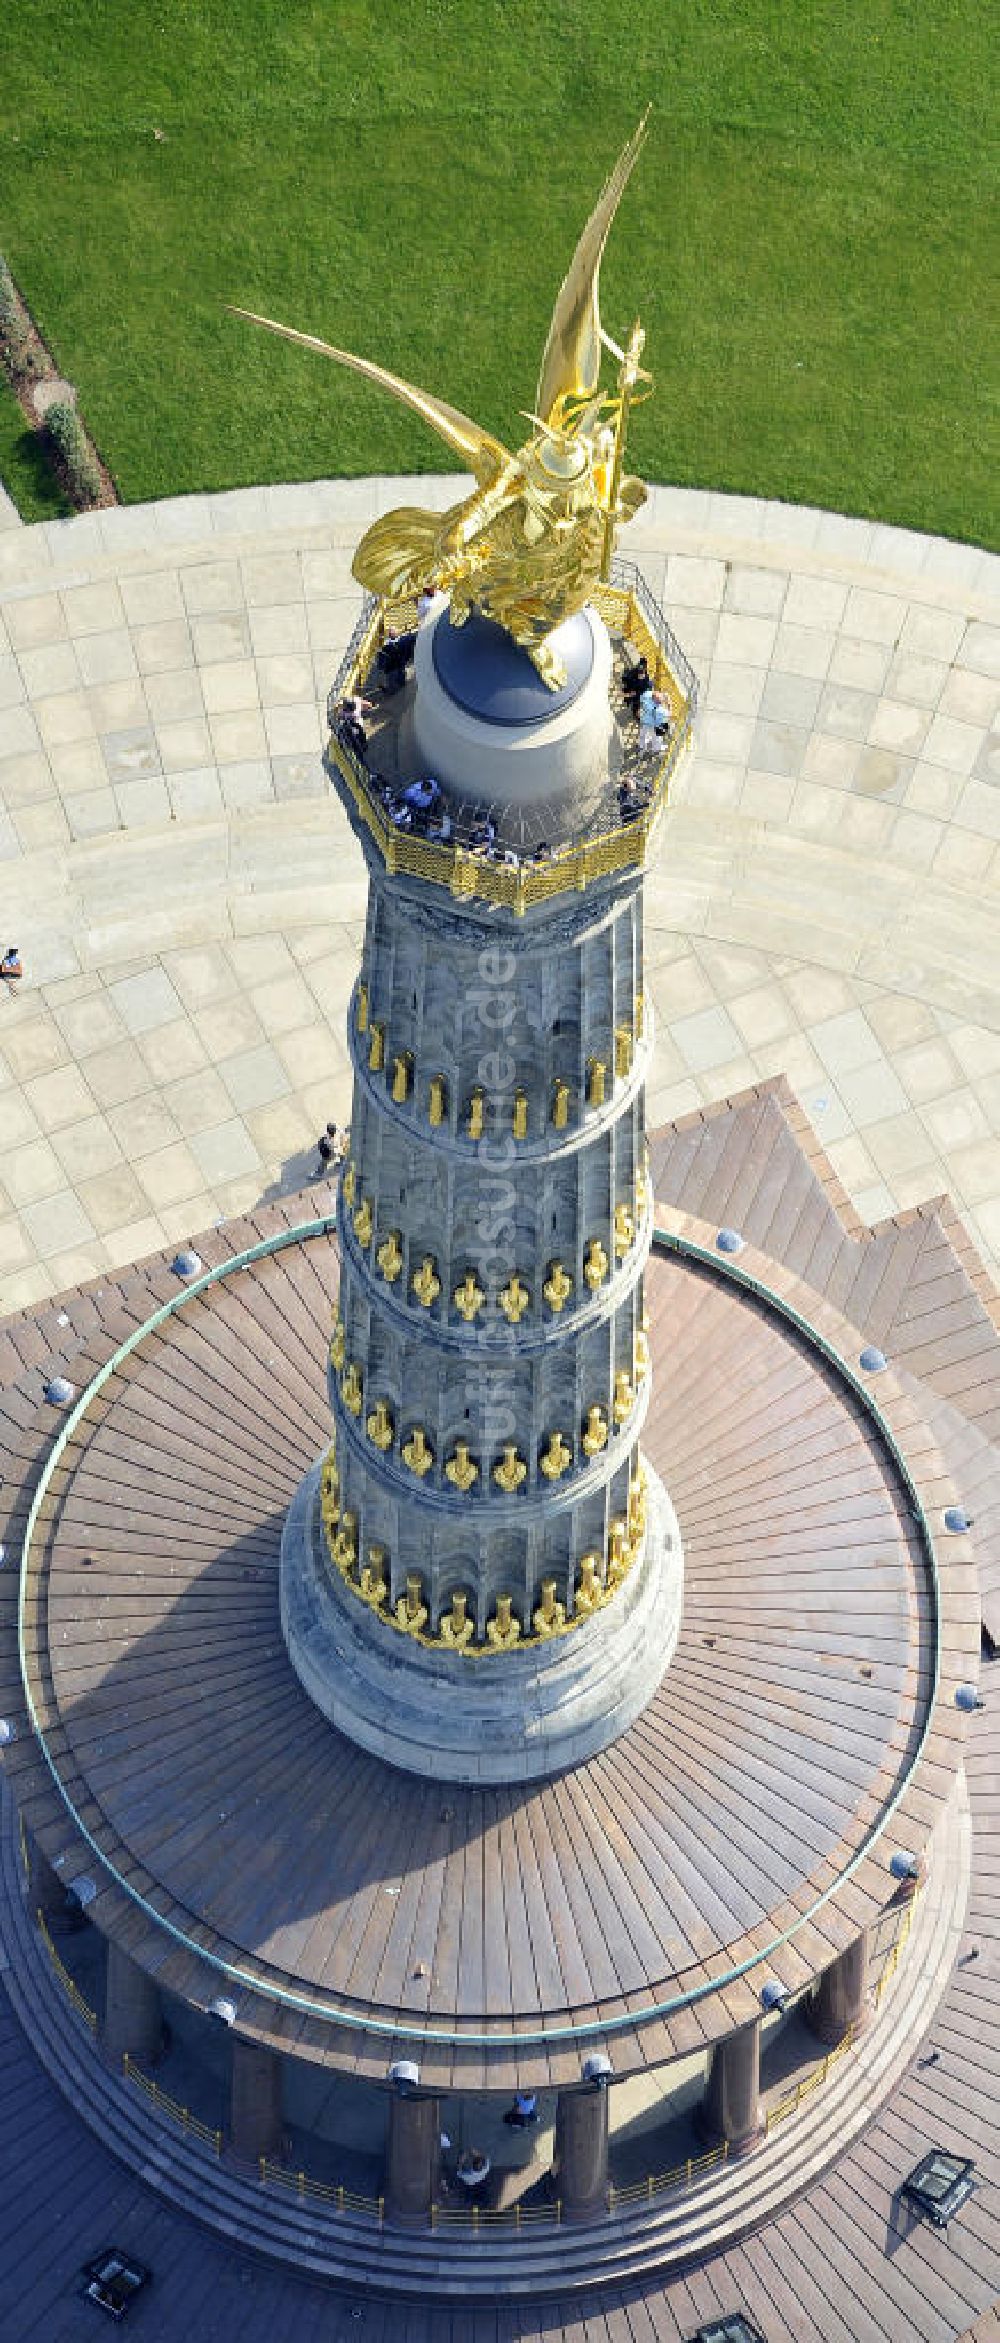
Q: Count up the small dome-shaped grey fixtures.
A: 14